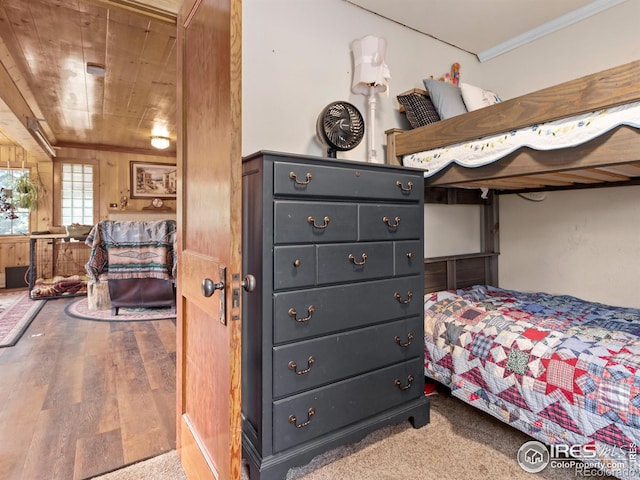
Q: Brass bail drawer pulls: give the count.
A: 11